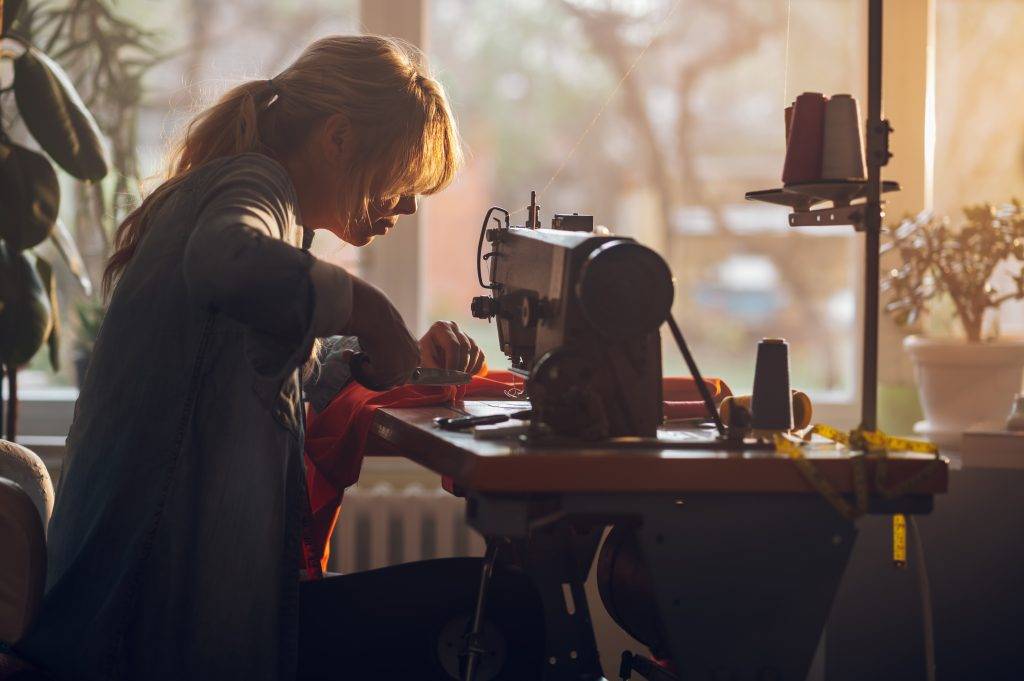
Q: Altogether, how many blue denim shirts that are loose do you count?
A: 1